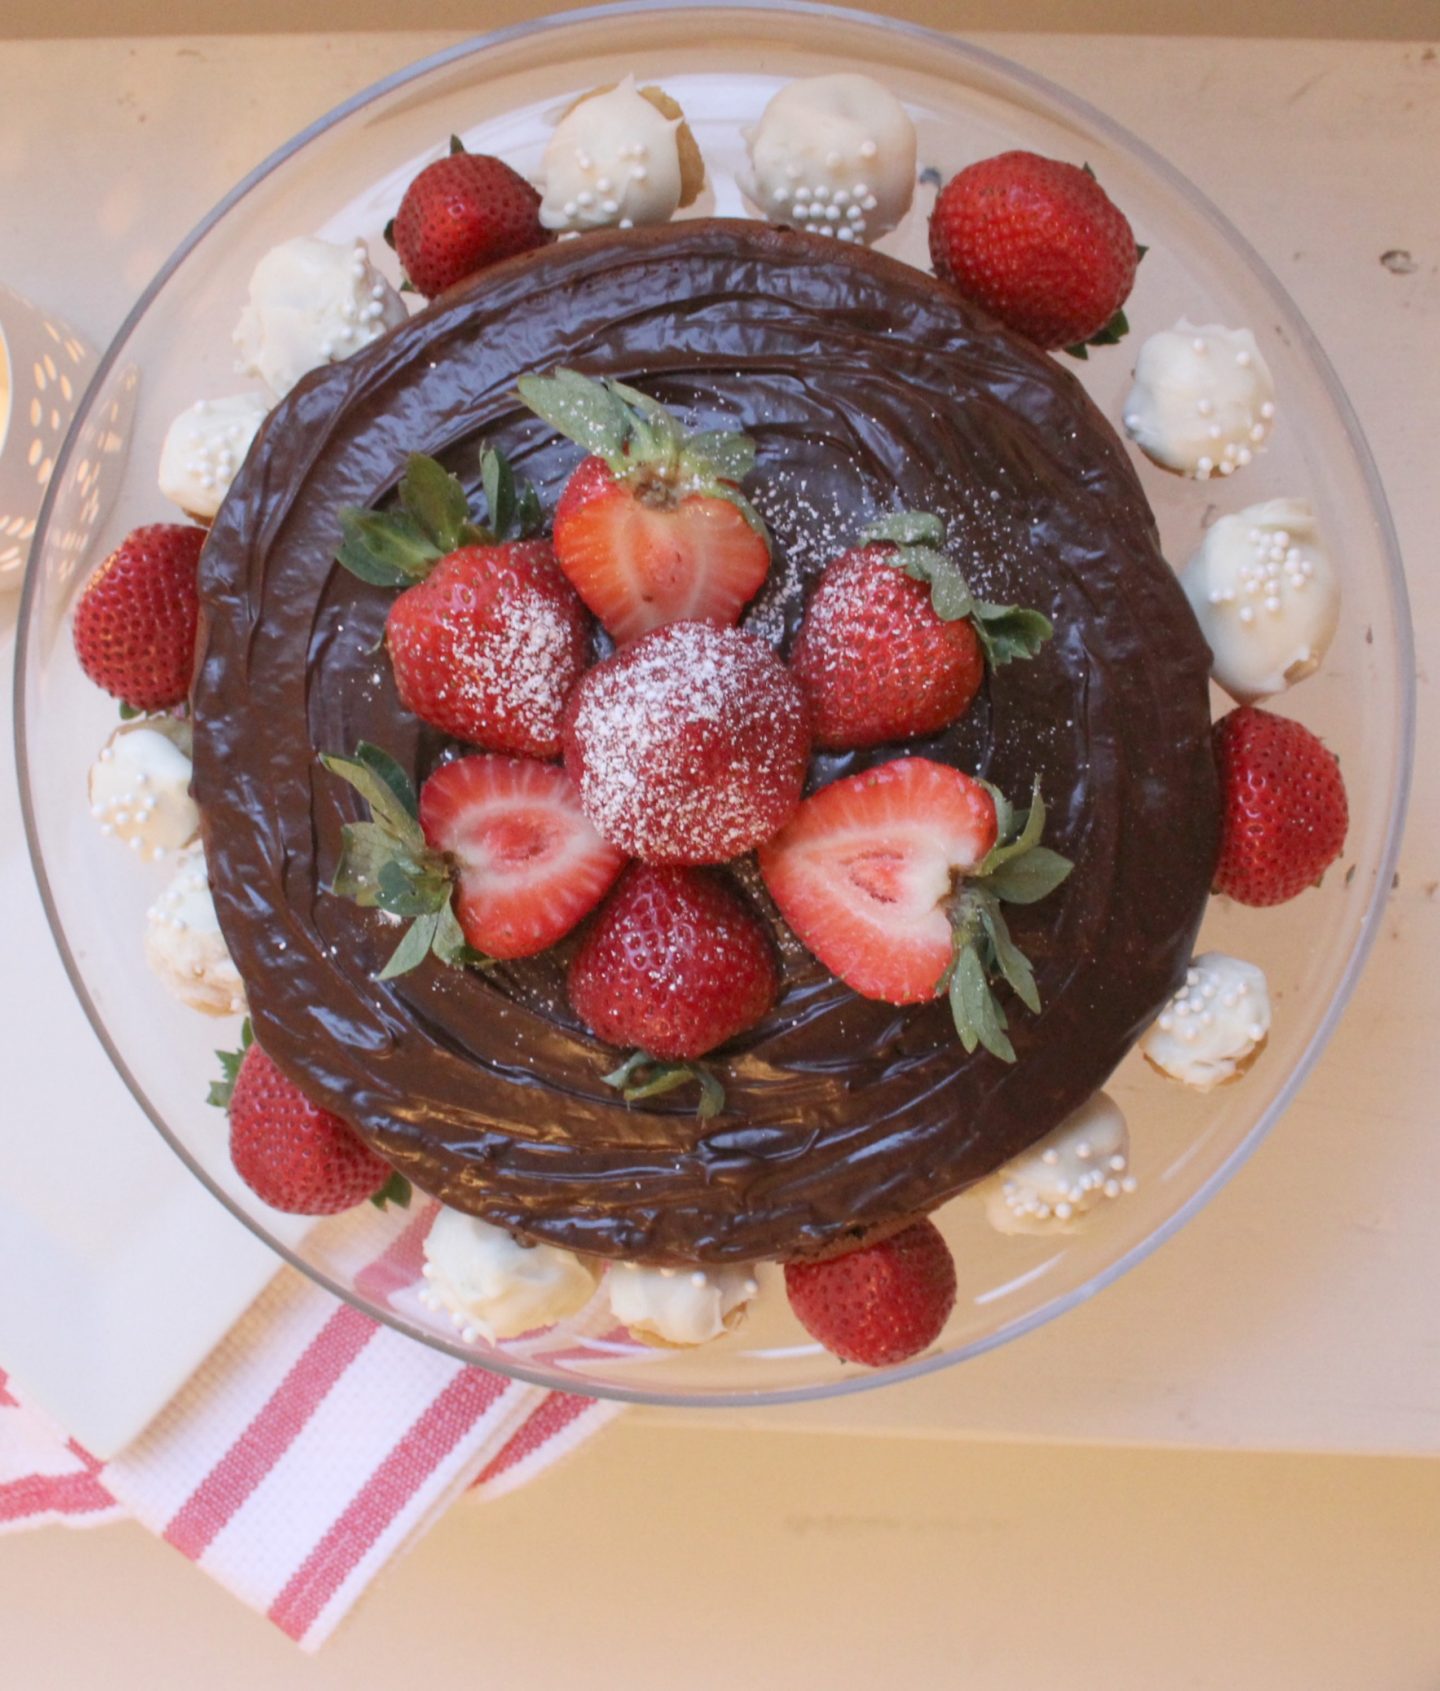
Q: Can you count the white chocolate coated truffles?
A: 12